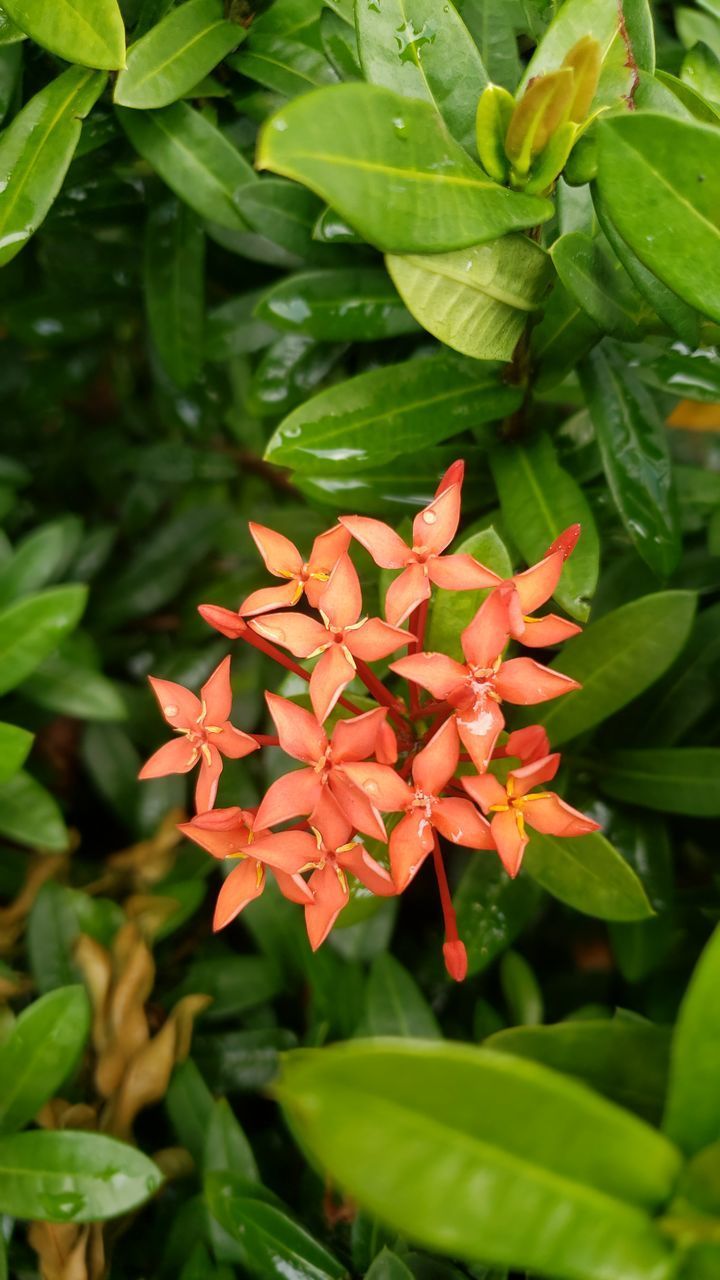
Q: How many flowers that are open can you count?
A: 11